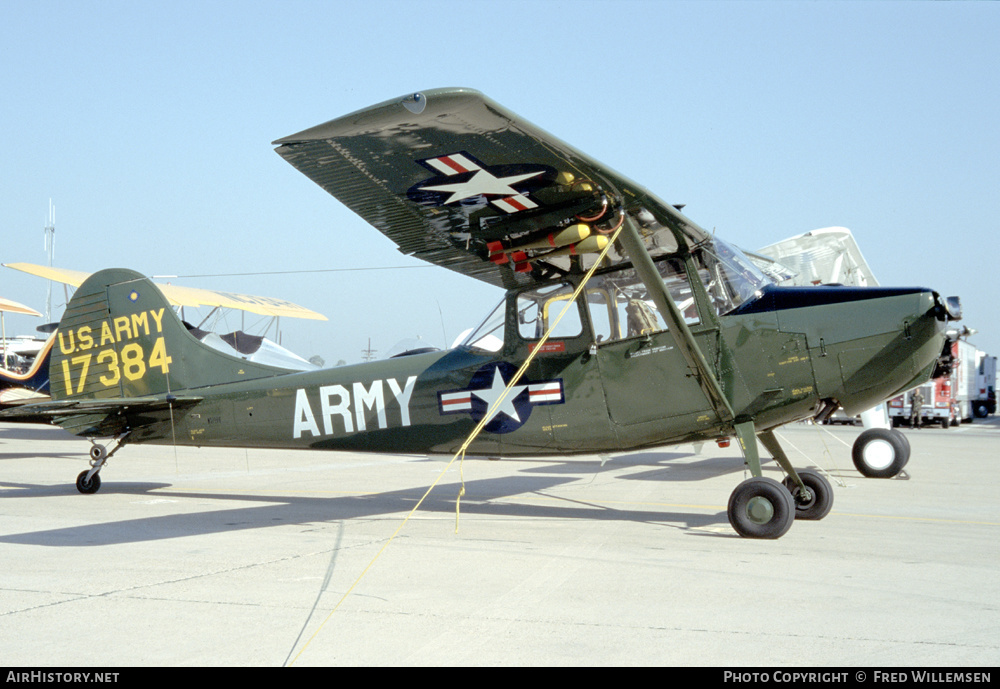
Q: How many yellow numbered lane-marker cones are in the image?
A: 0